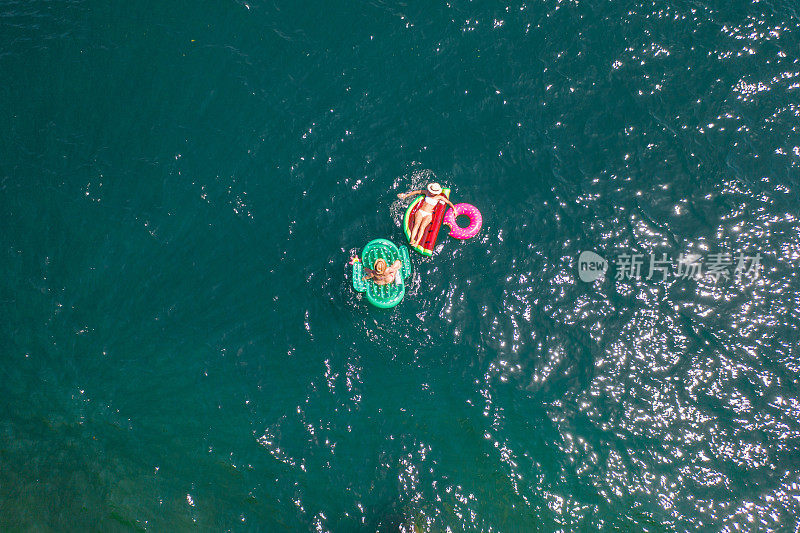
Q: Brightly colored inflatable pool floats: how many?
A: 3